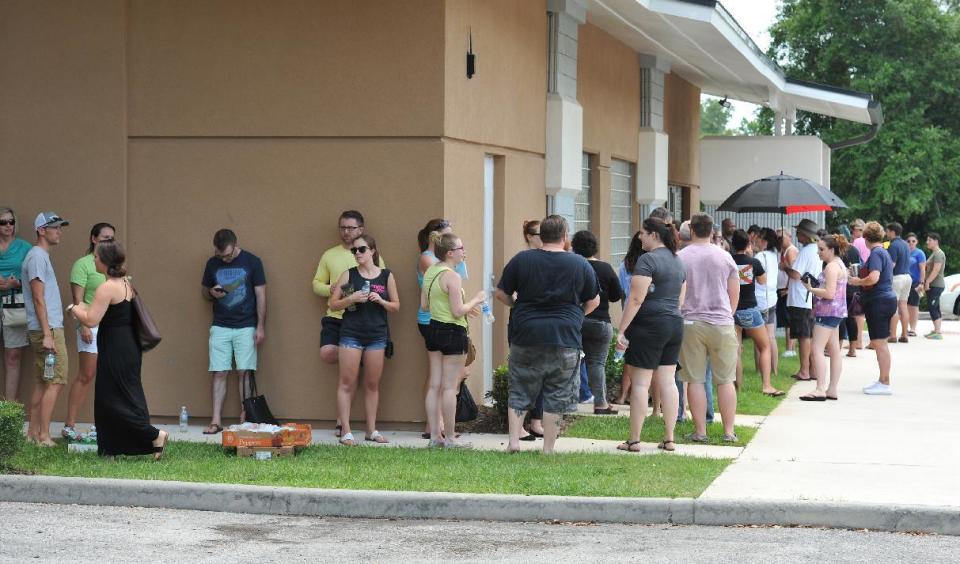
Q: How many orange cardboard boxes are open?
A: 1